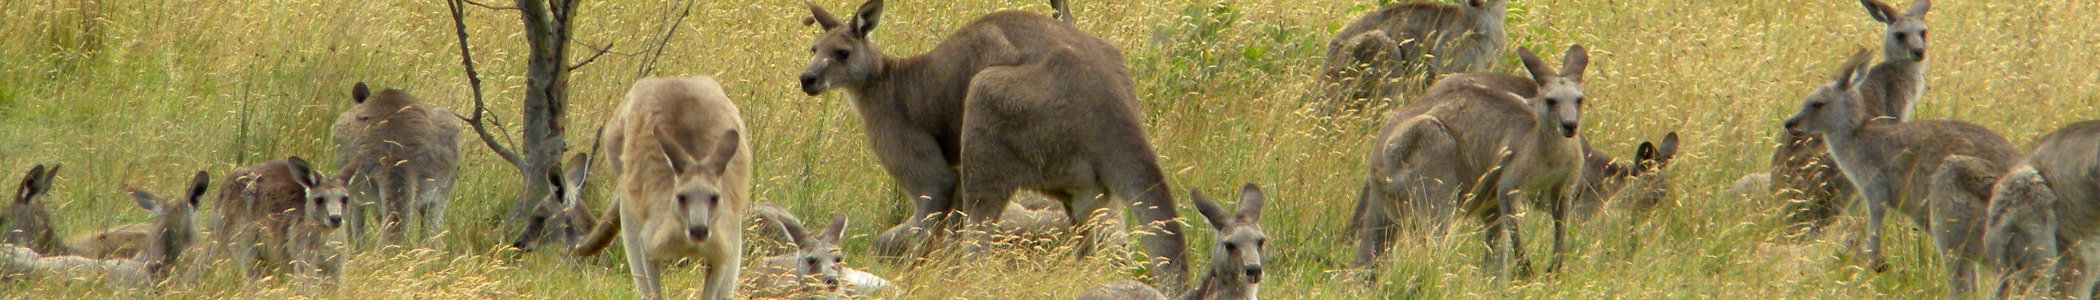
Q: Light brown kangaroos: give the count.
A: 1